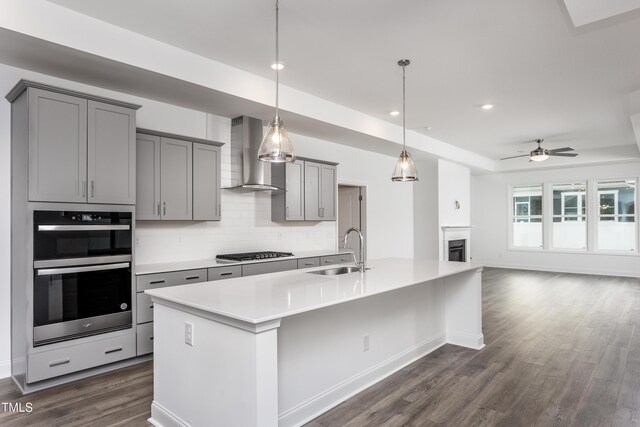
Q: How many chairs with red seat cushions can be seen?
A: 0